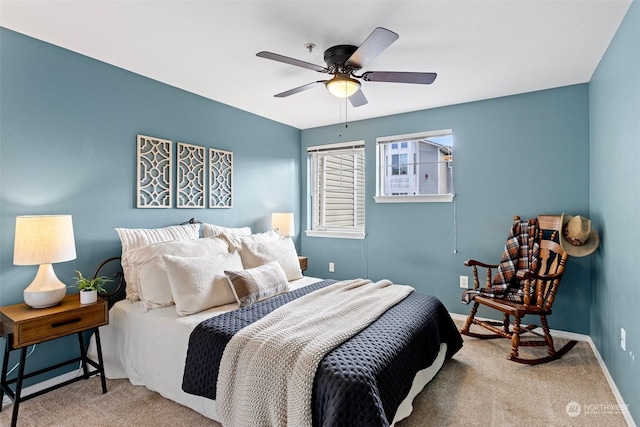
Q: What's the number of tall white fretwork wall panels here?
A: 3